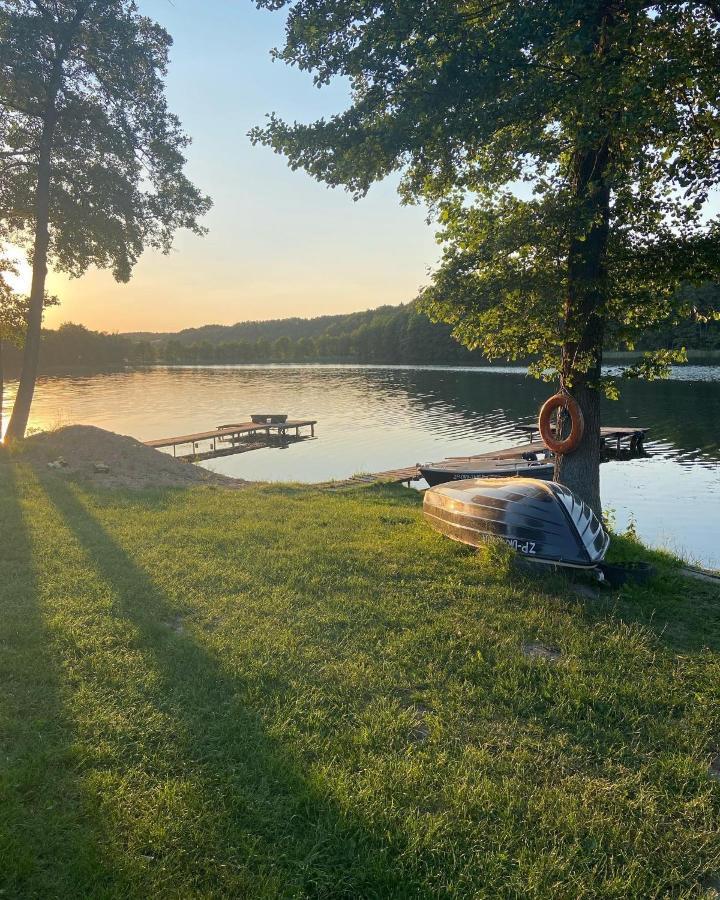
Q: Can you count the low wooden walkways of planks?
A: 2